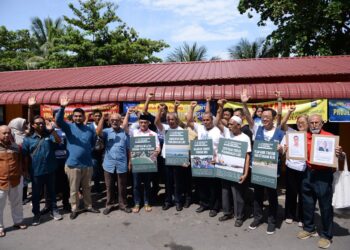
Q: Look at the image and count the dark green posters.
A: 5